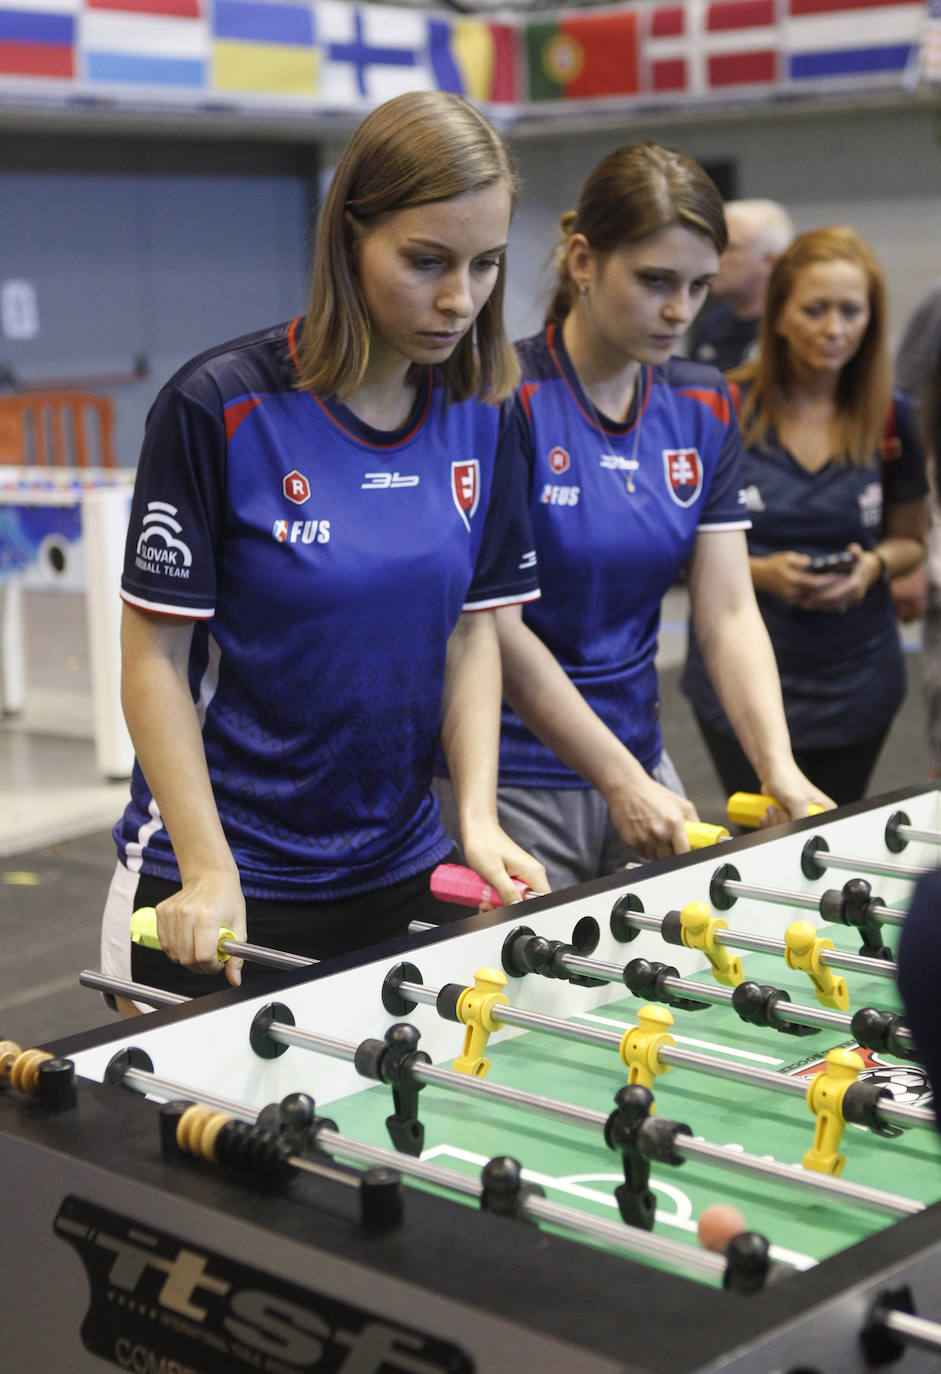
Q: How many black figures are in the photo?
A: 10